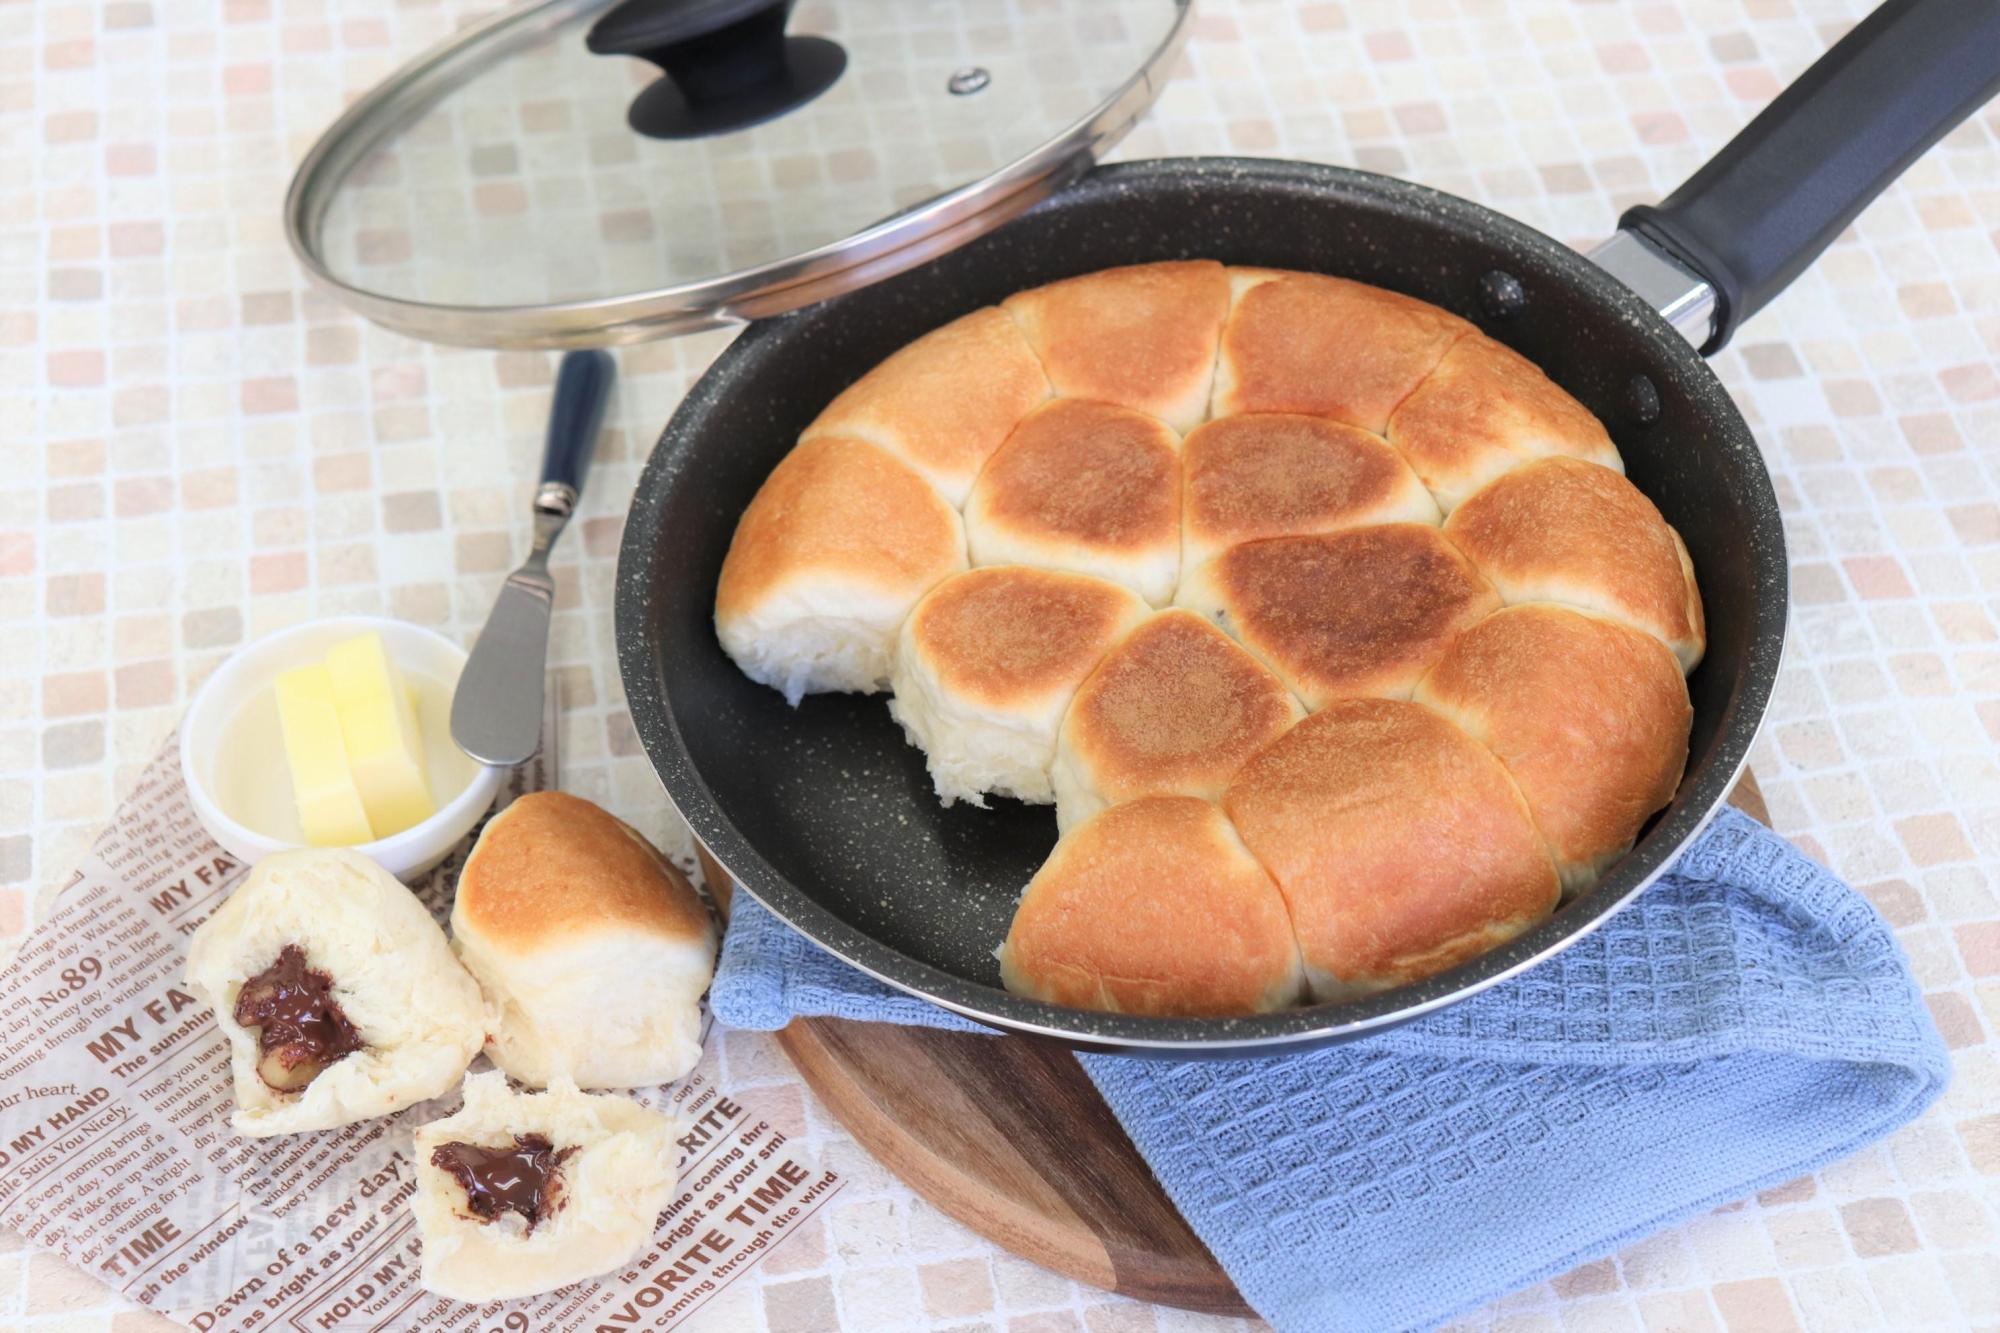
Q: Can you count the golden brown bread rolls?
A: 15